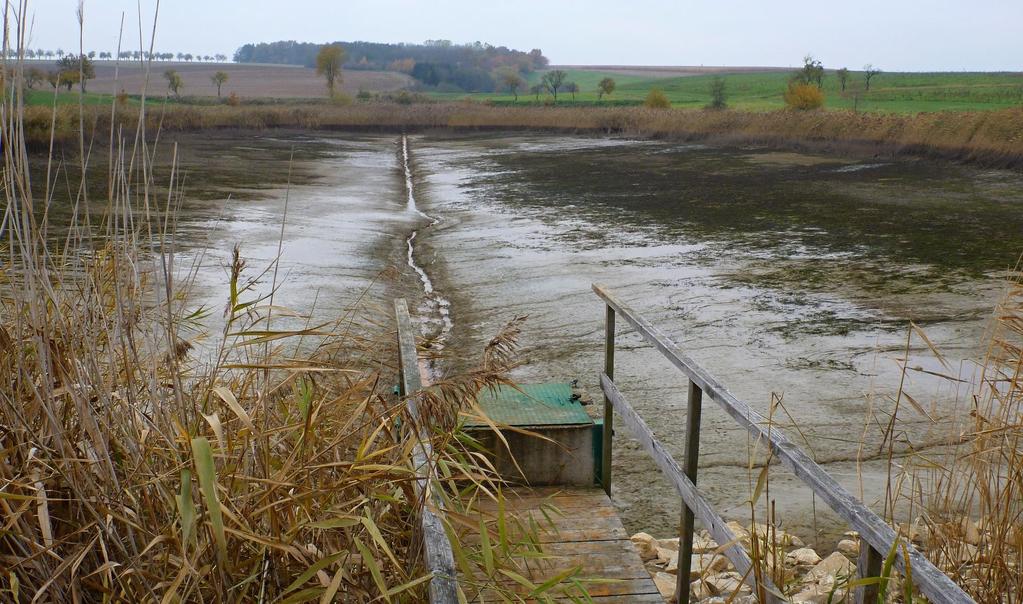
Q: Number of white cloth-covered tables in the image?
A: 0